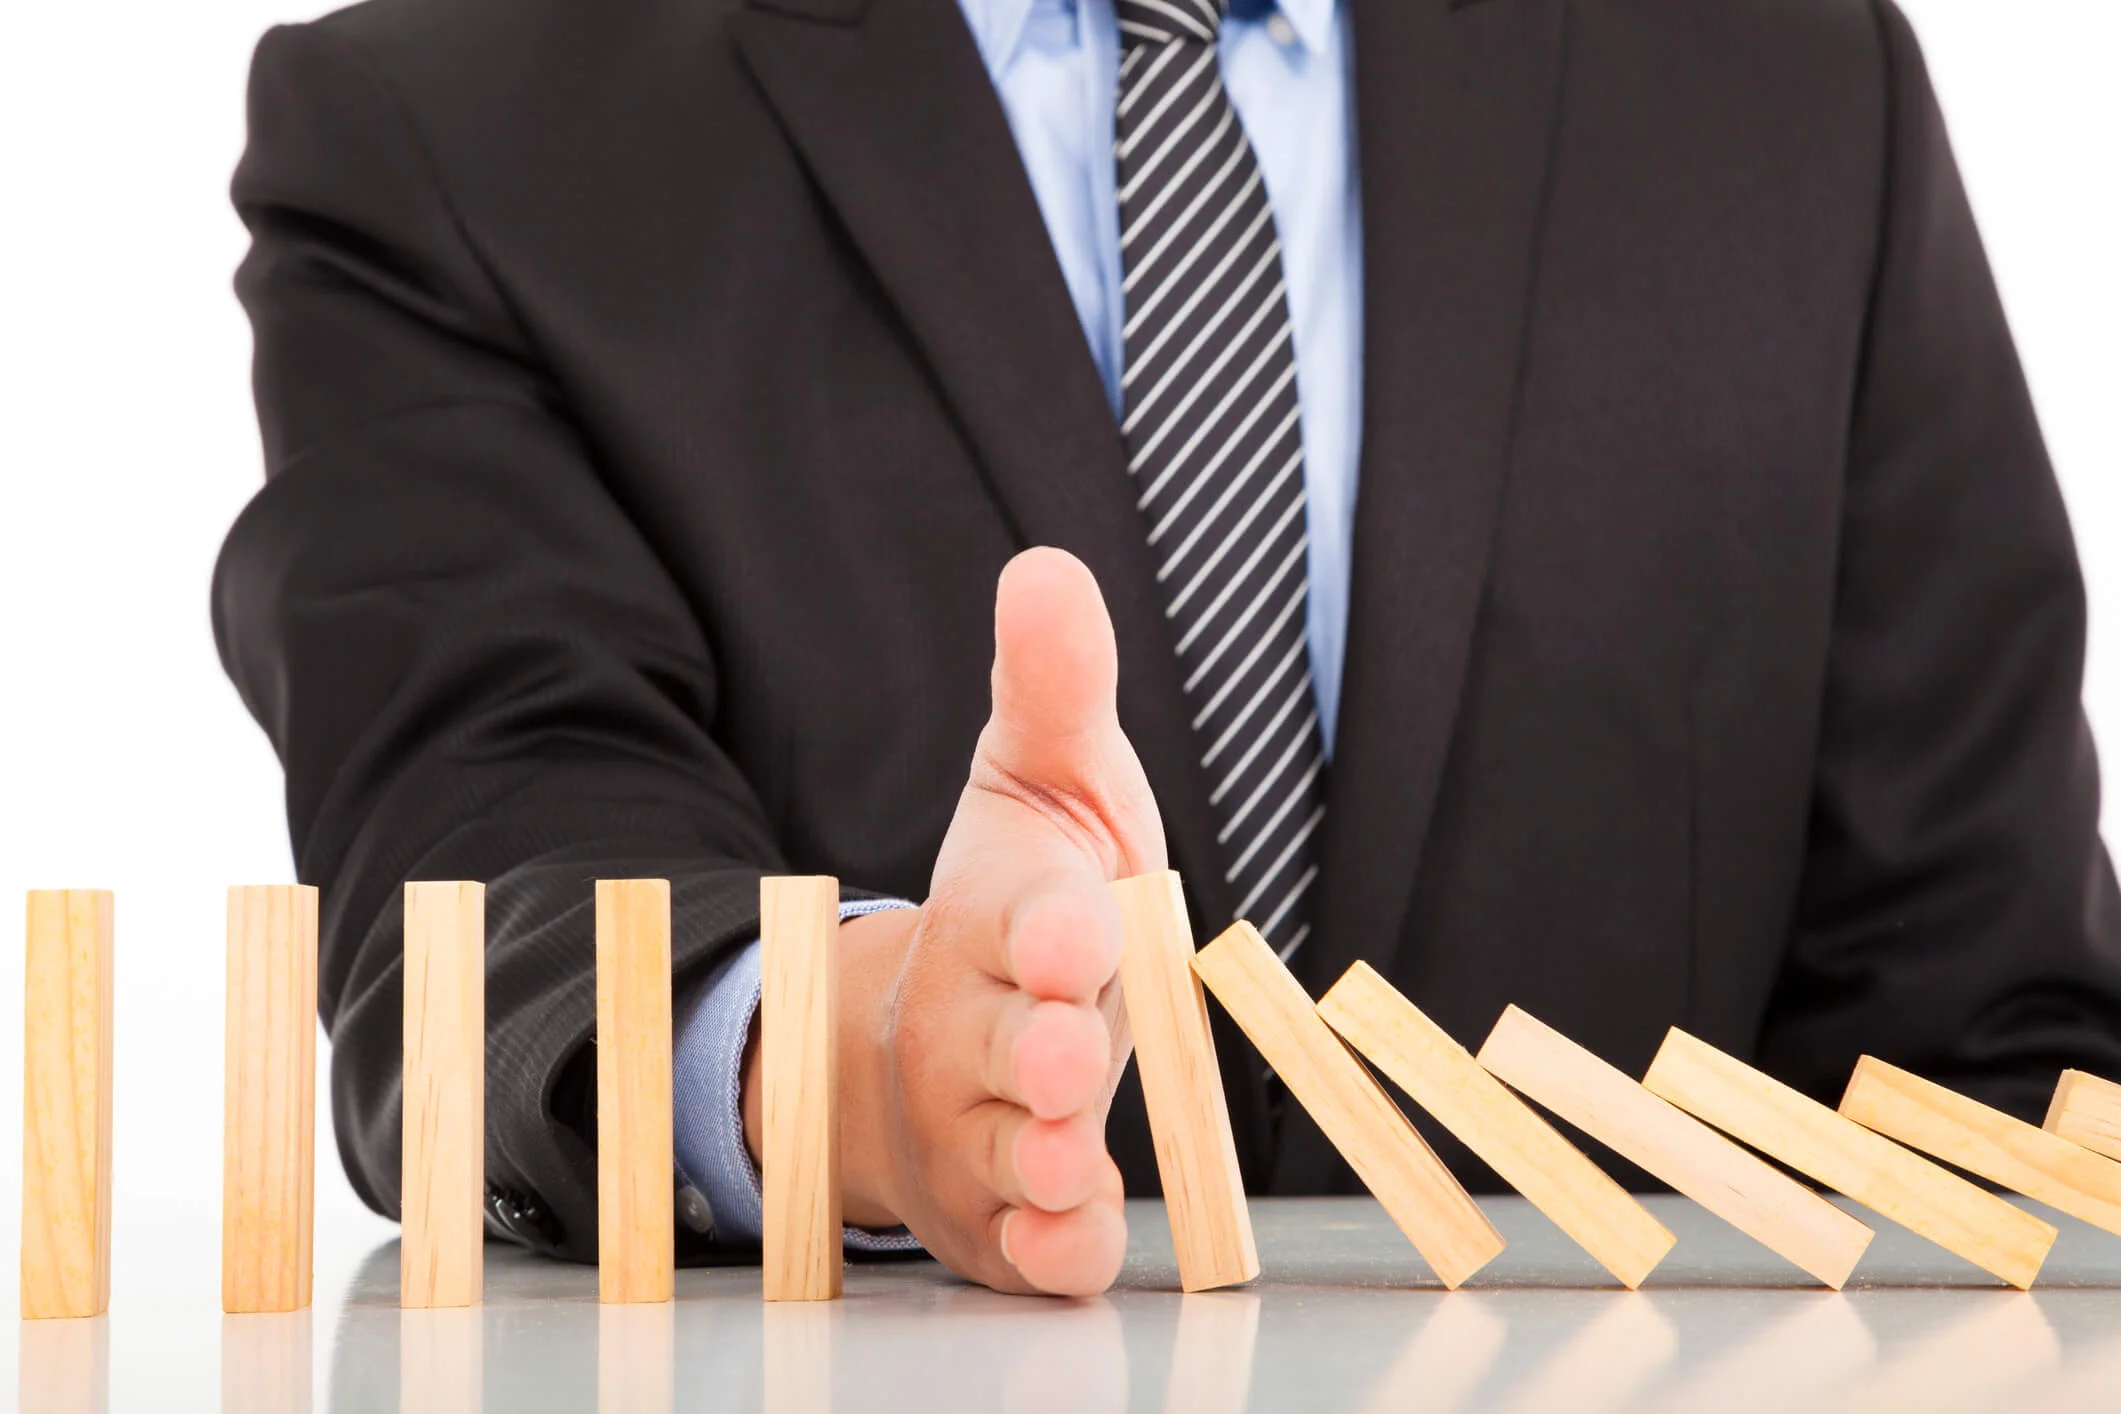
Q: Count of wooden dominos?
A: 12